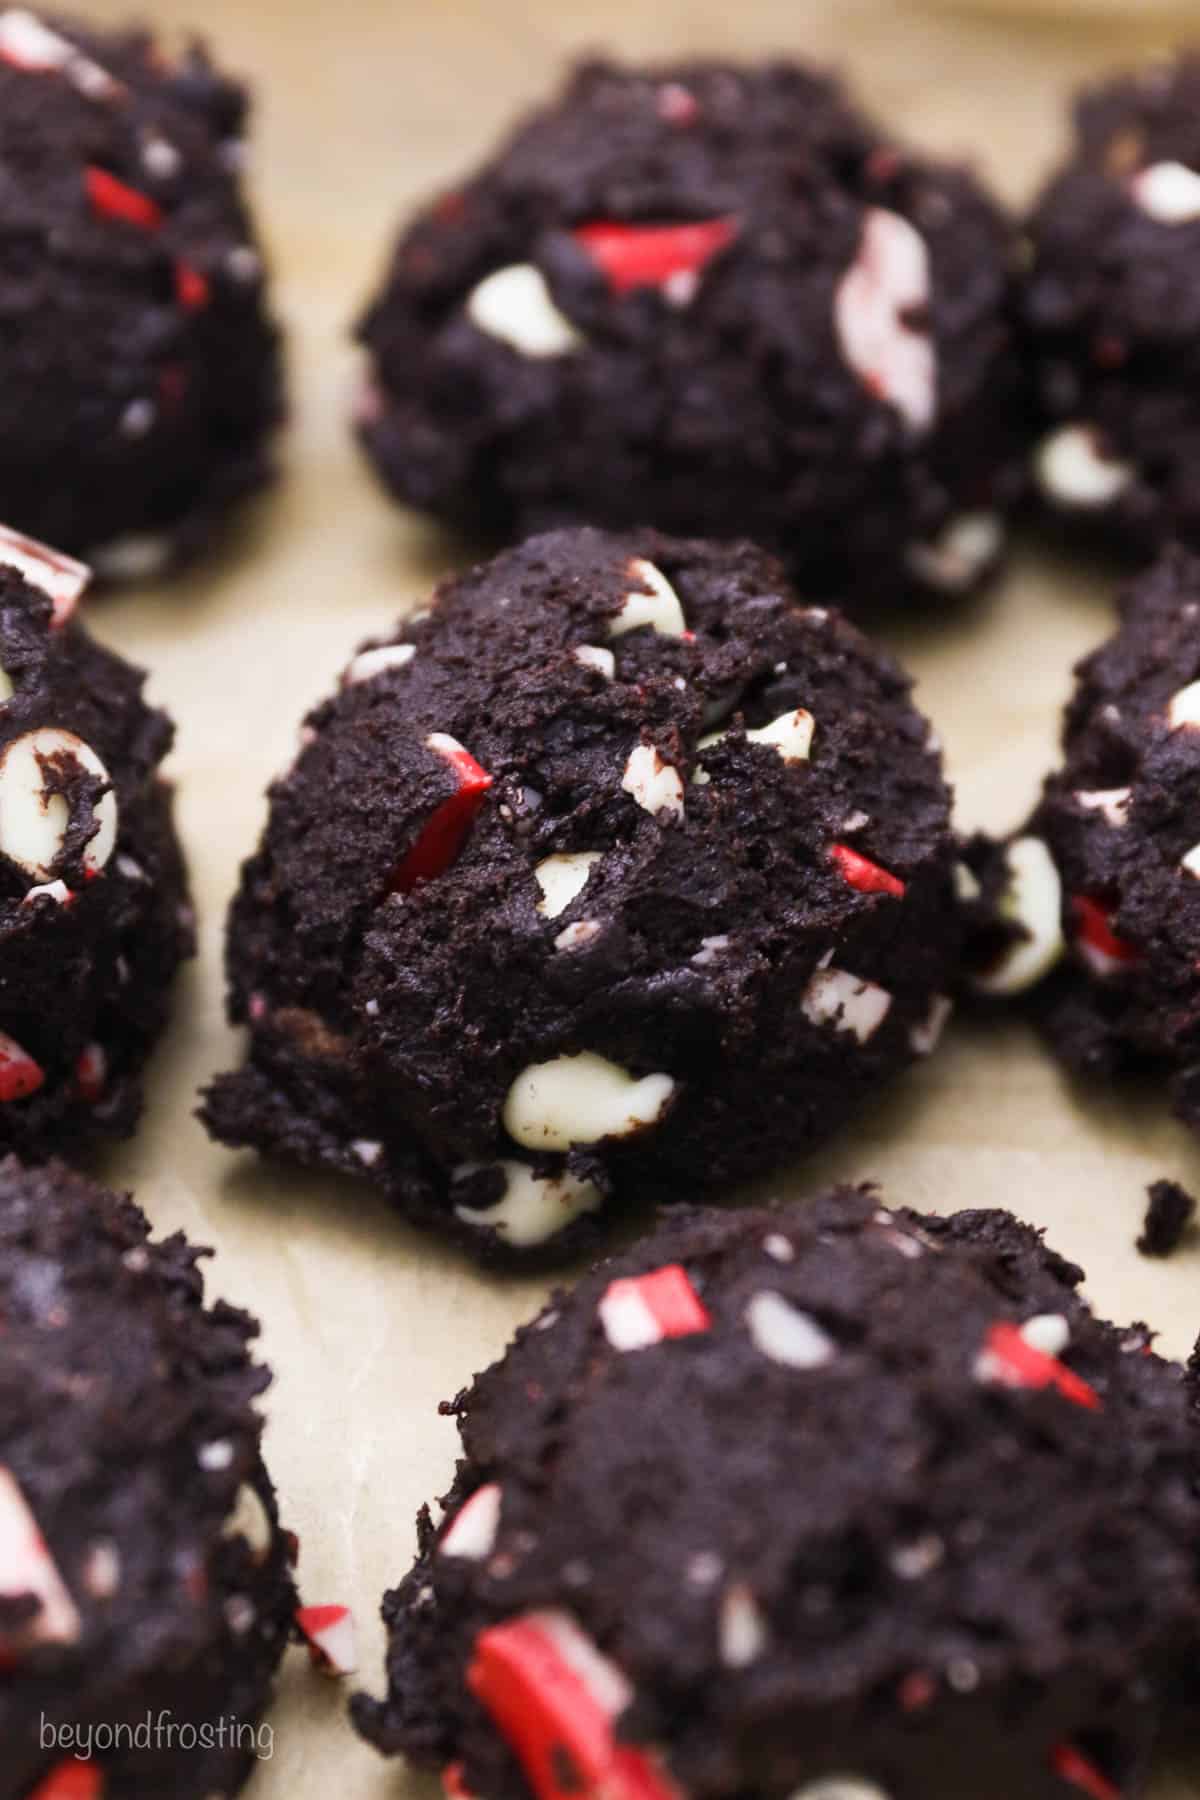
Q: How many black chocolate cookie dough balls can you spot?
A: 8